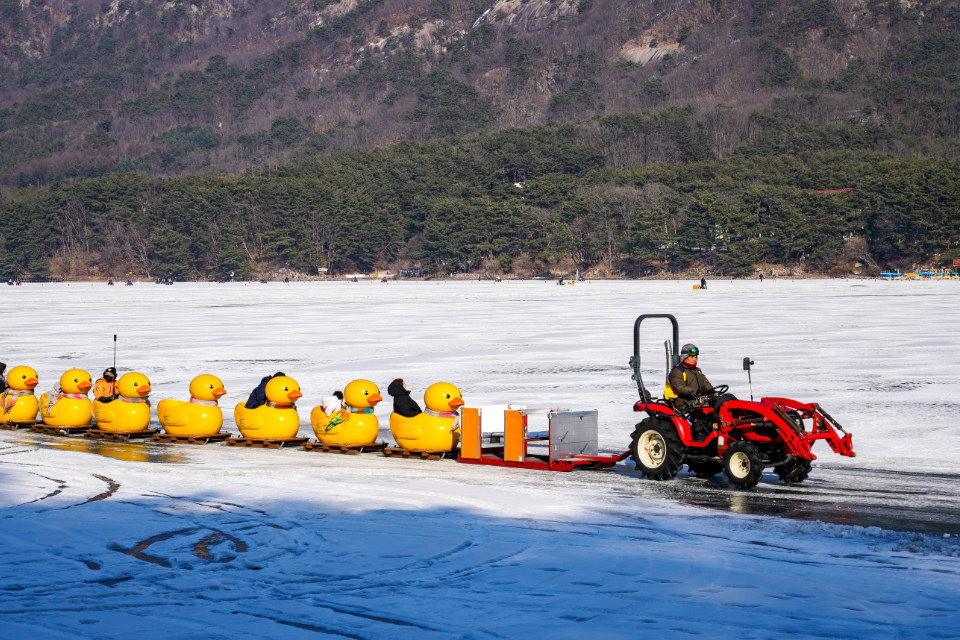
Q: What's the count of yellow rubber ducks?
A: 7